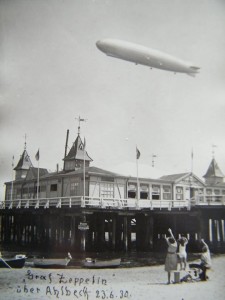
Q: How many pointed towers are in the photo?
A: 3